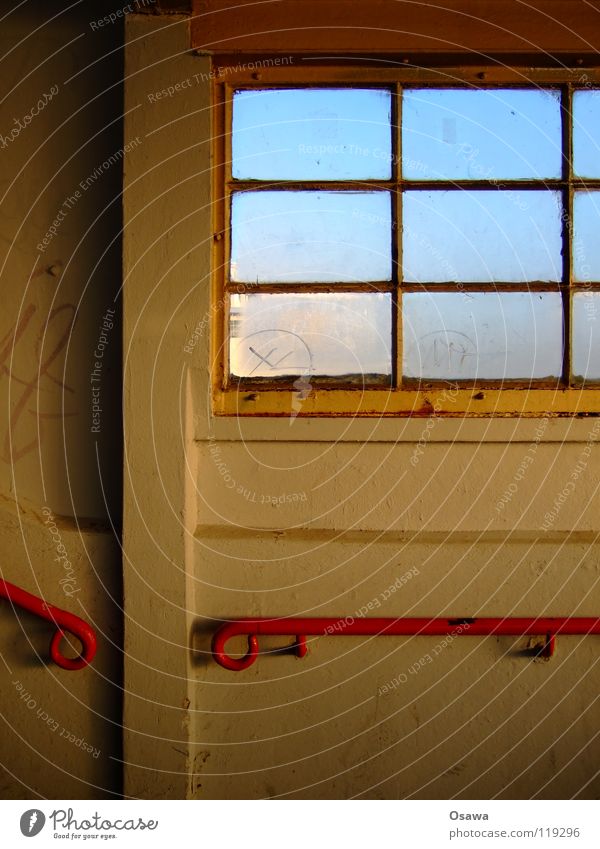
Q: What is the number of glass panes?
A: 9